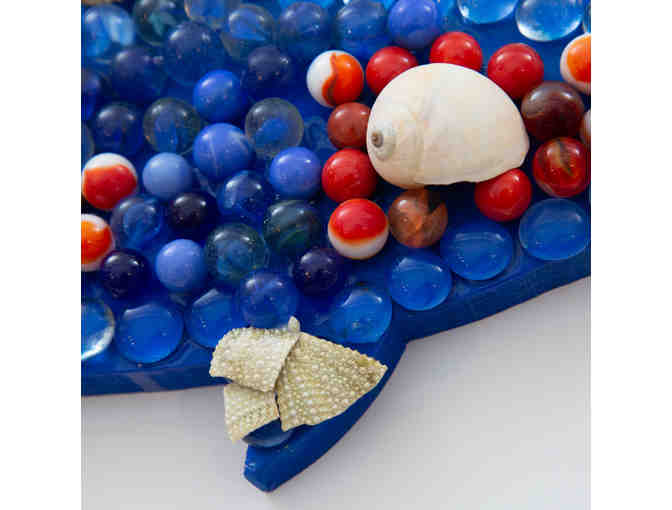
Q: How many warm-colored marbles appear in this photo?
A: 15